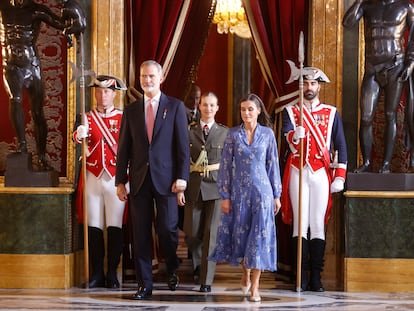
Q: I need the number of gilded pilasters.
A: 2